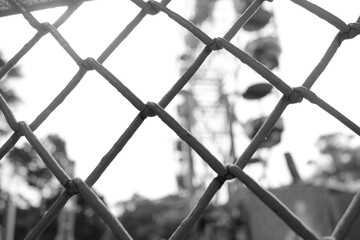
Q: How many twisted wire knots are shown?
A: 10